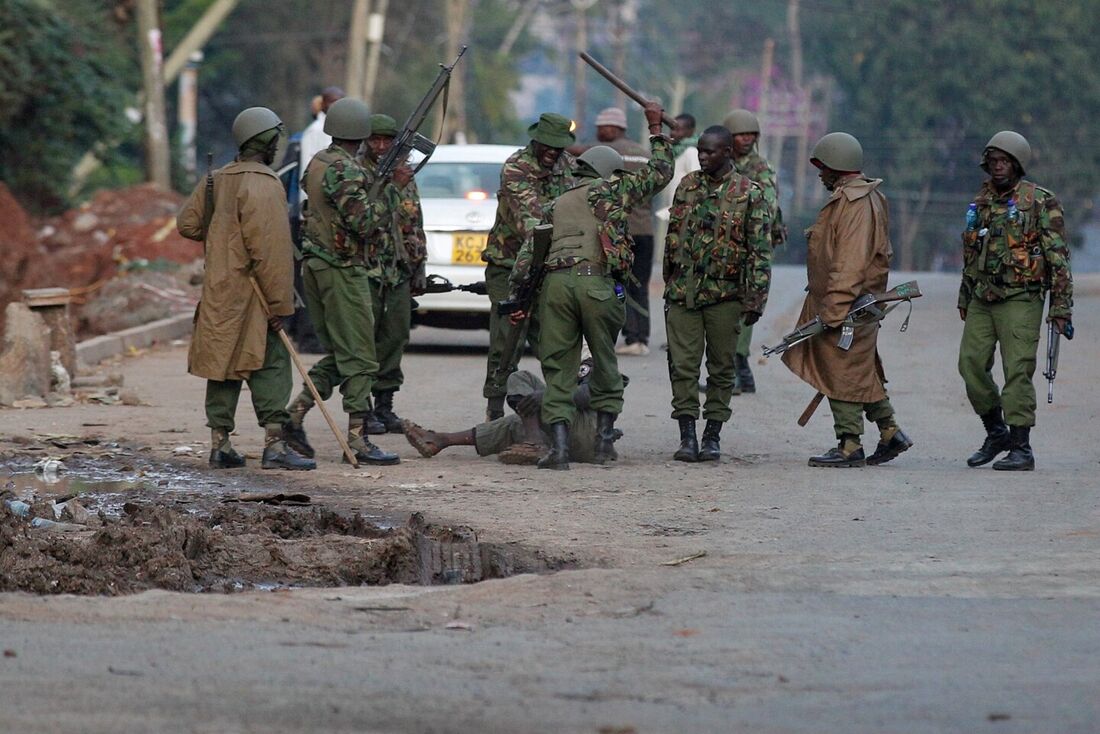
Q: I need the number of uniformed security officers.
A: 9